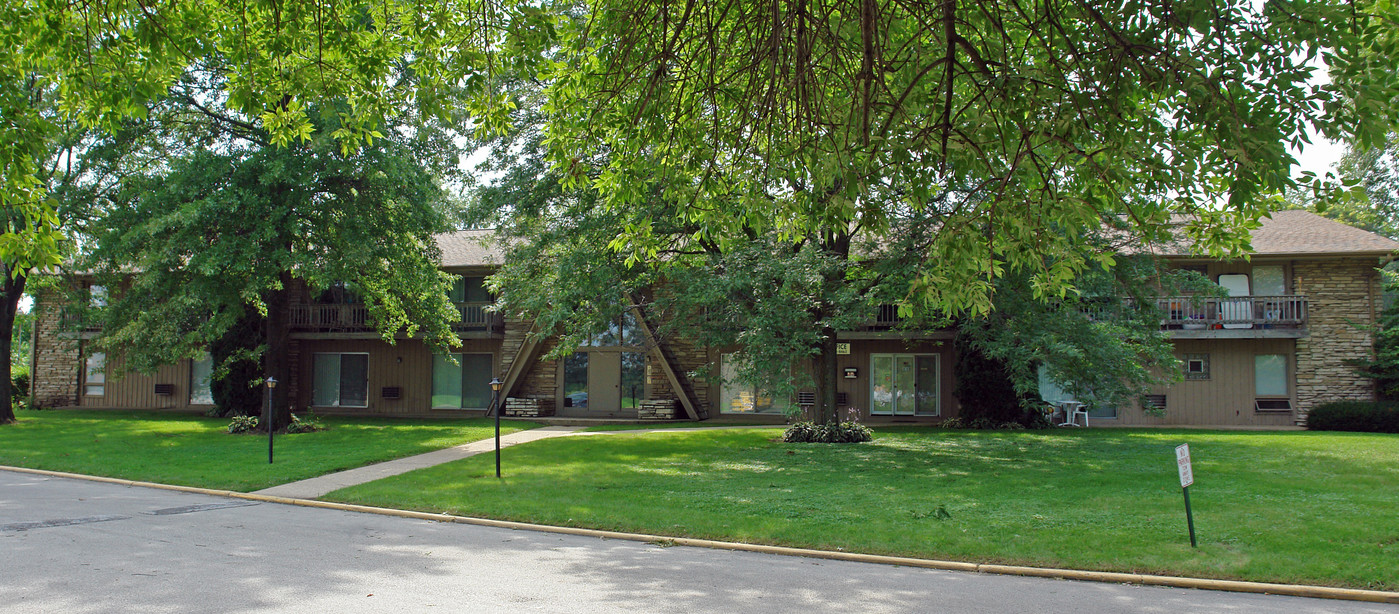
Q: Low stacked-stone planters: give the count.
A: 2